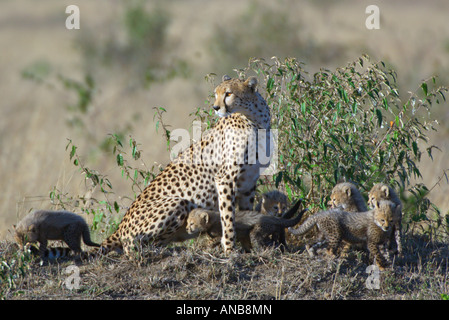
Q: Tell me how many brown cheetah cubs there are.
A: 6